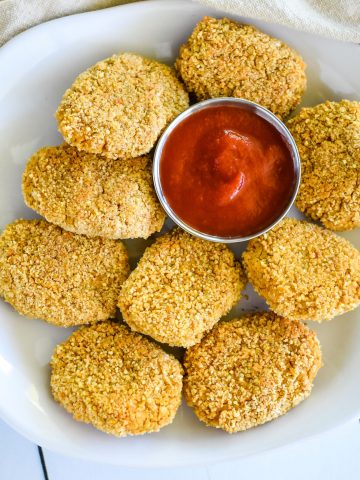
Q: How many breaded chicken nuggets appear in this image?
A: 9